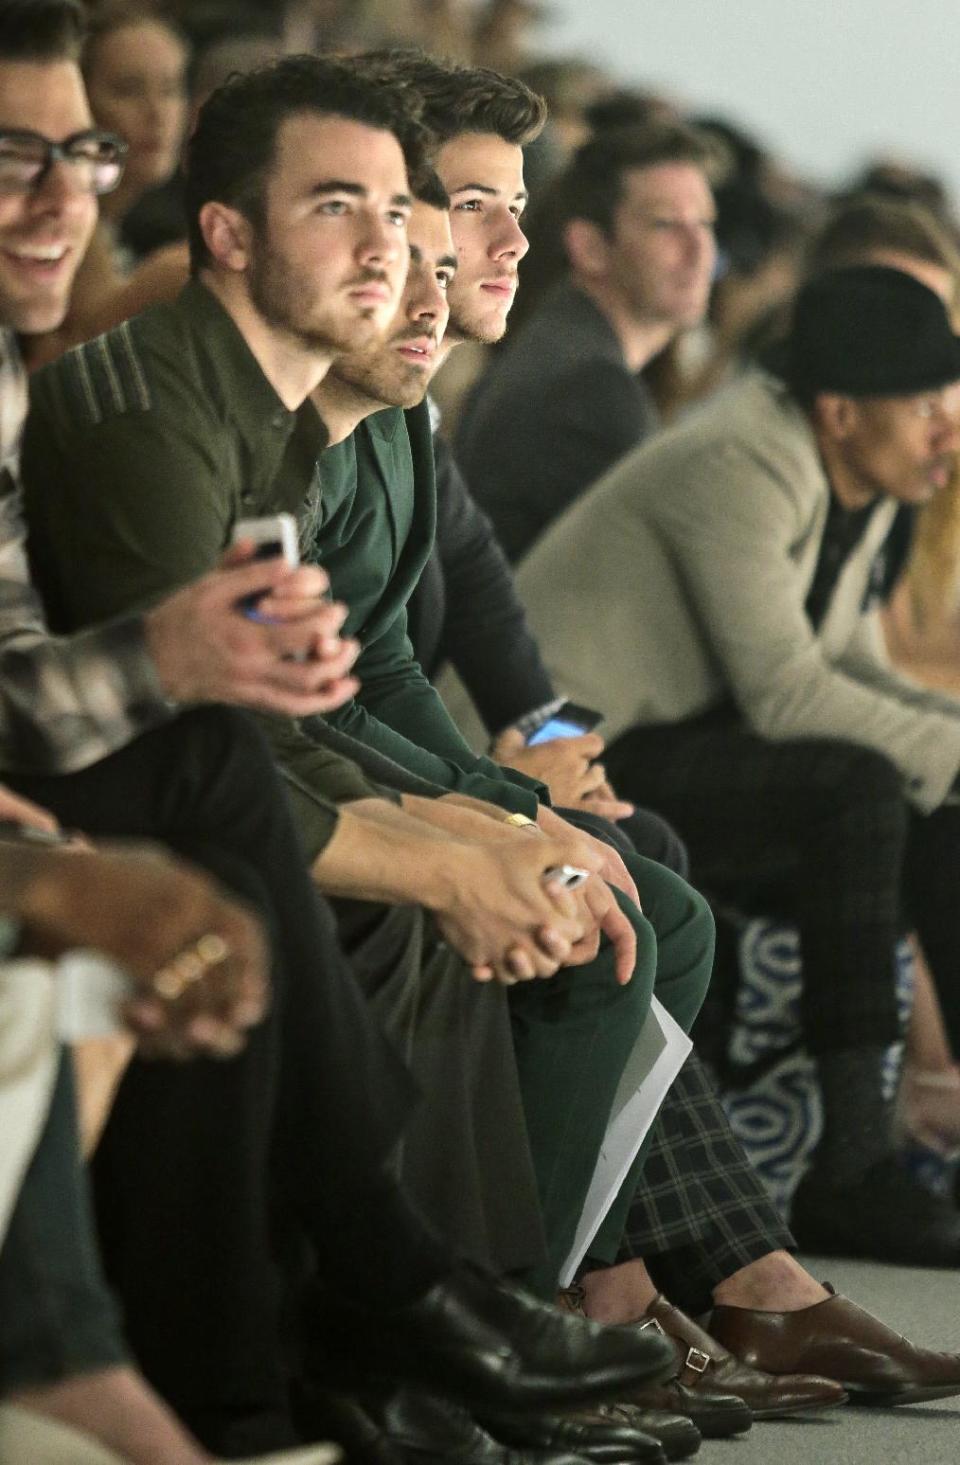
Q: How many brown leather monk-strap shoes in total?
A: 2